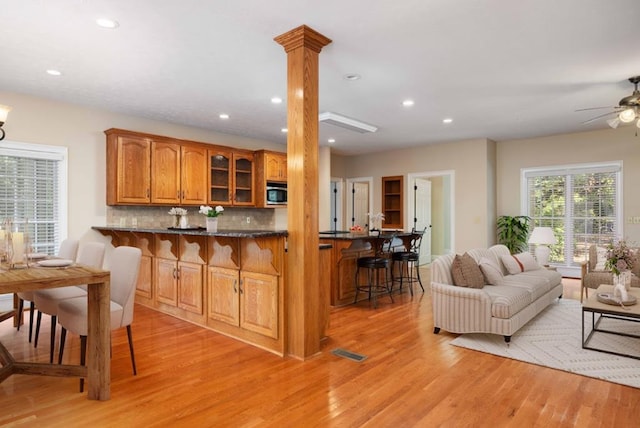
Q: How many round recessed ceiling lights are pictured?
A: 9